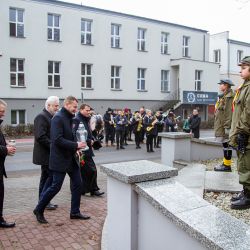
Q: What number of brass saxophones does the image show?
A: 2